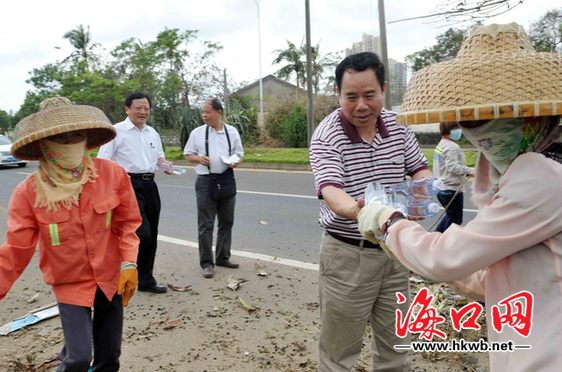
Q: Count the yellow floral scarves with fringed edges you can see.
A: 1